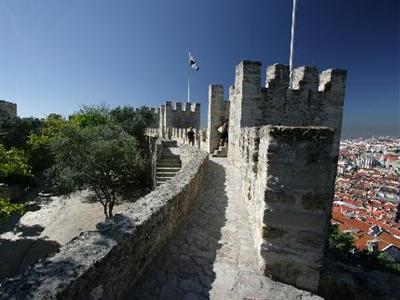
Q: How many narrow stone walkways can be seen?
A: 1